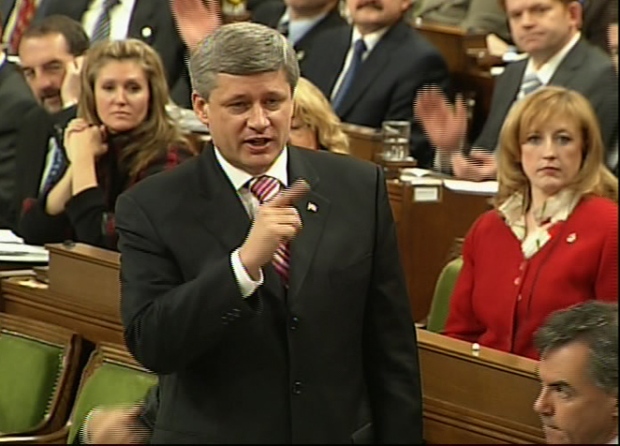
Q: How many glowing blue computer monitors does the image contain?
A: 0